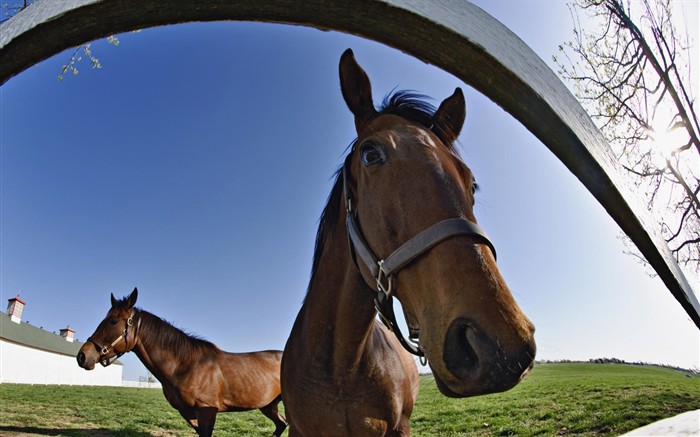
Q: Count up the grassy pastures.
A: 1